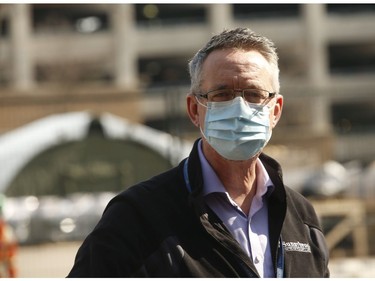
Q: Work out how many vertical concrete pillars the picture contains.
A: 4